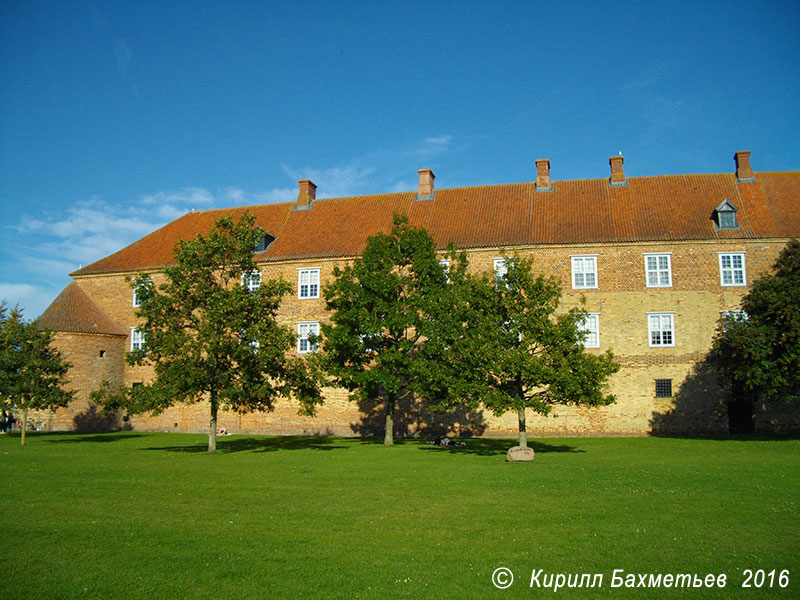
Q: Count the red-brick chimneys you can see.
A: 5